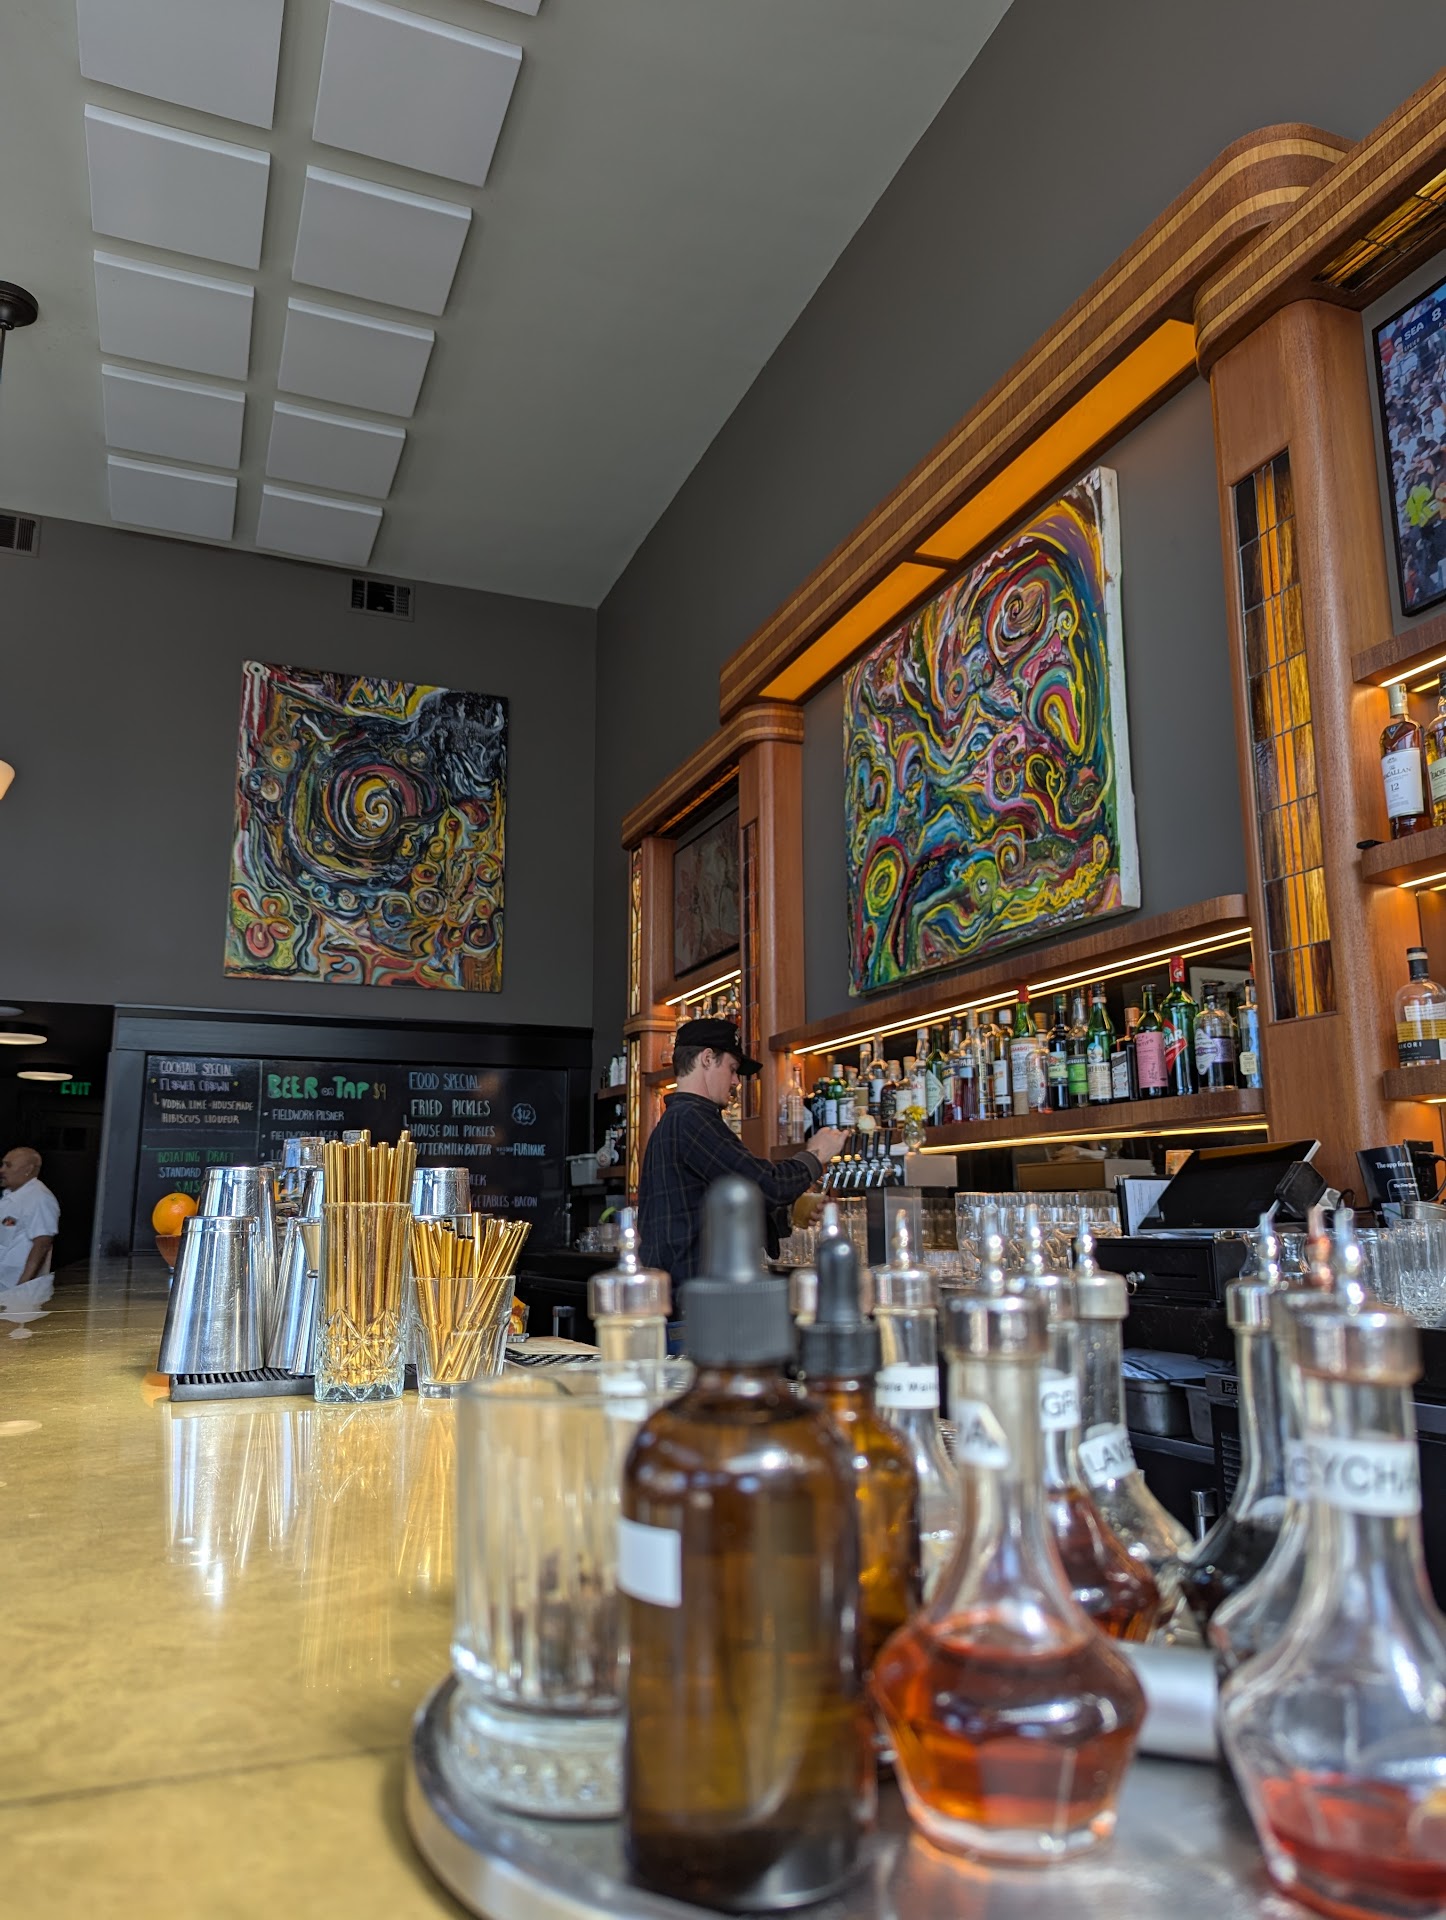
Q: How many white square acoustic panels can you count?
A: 11